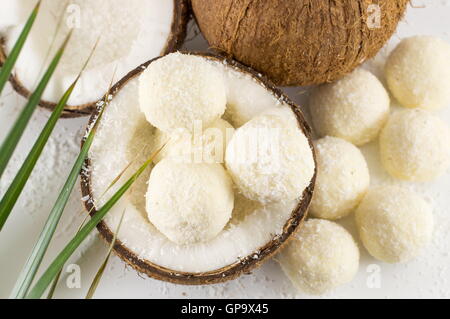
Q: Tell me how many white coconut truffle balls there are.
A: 10